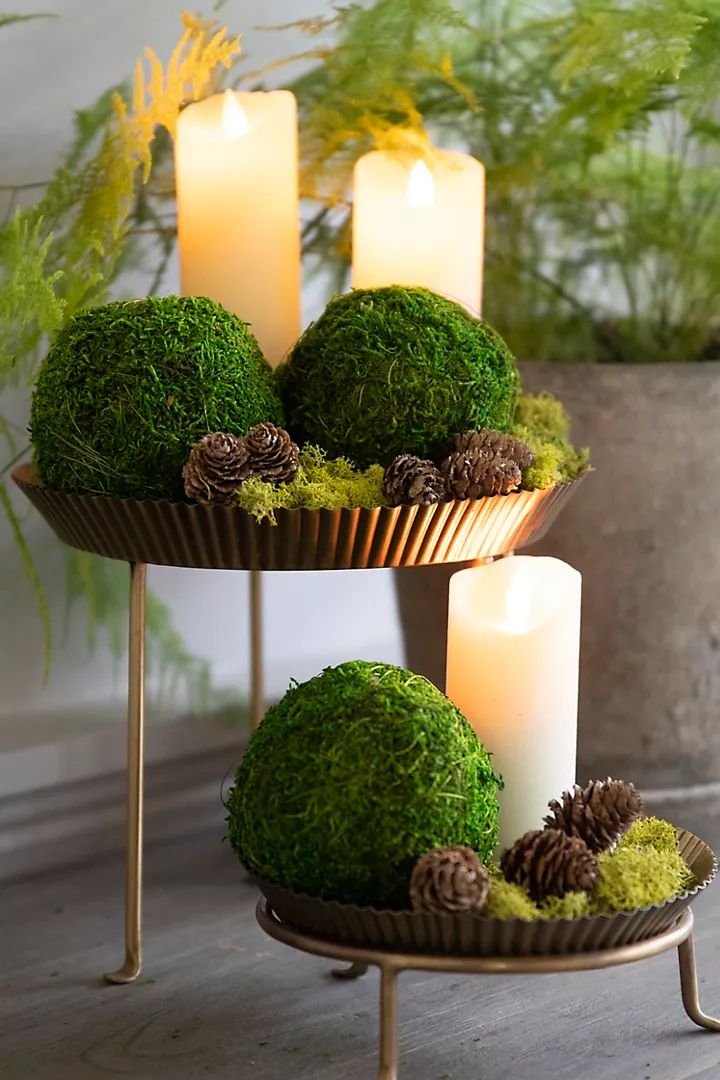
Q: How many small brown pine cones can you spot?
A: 8